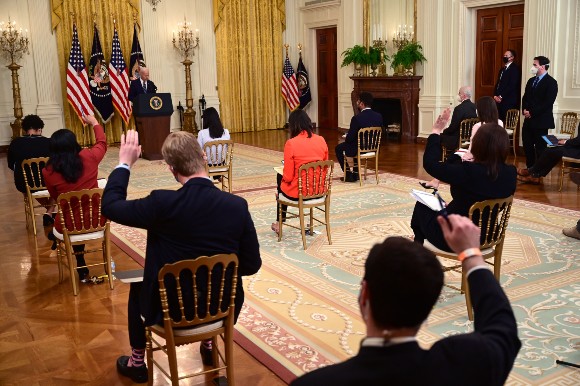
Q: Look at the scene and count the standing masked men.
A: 2